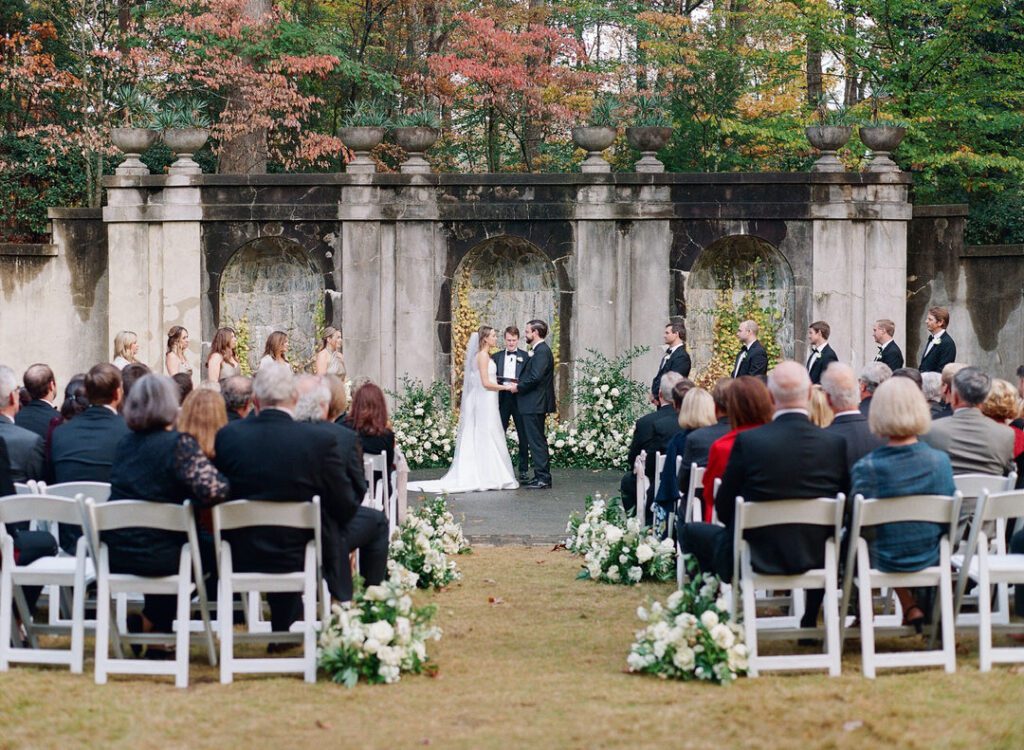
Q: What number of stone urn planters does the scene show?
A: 8